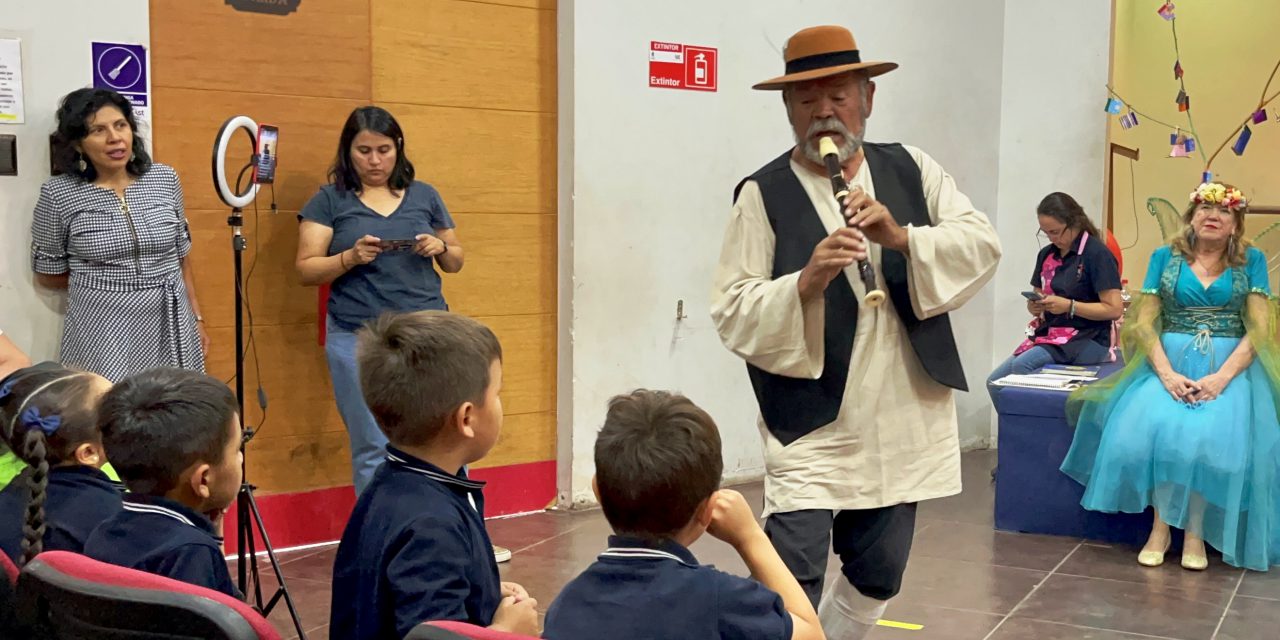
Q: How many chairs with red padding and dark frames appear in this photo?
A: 3